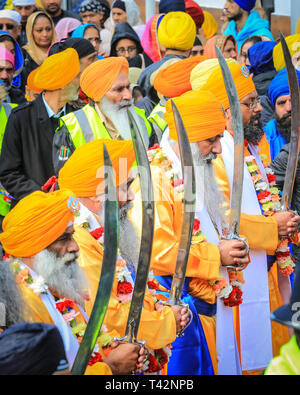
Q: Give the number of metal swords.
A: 5